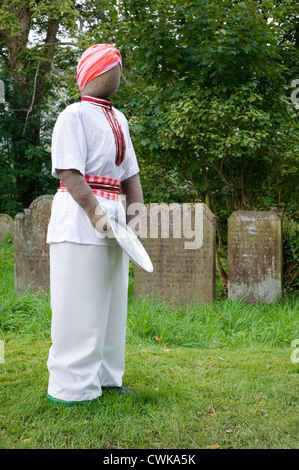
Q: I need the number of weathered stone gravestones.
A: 4